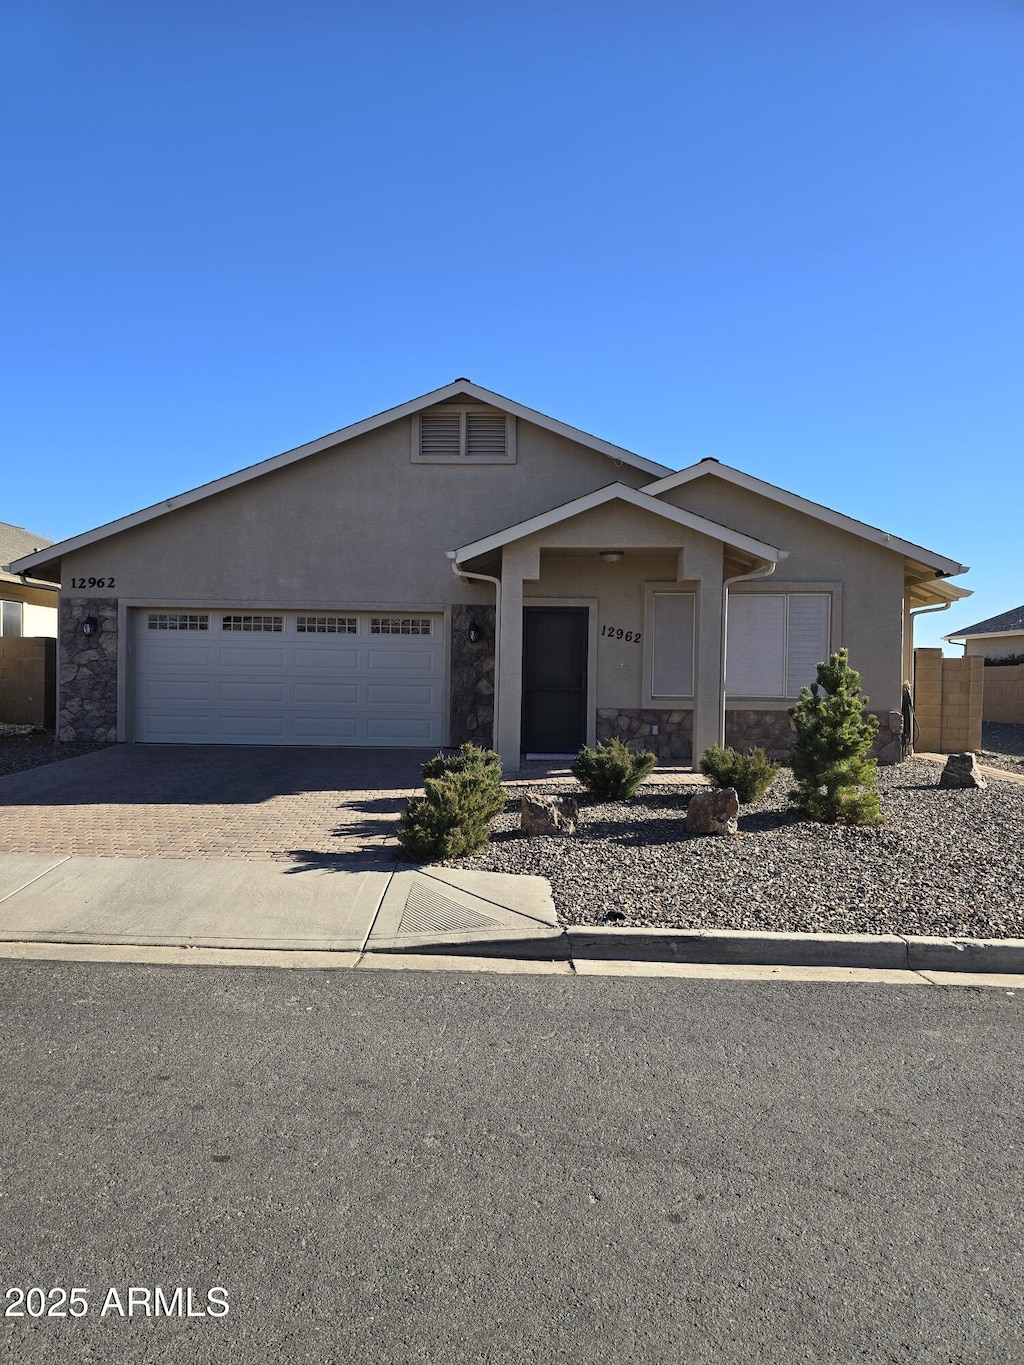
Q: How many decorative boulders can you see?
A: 3